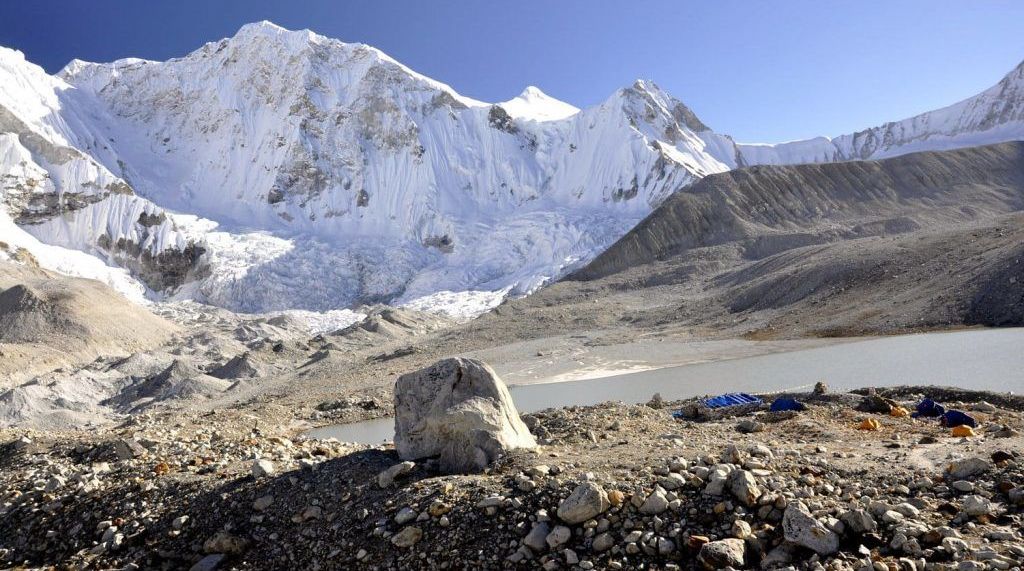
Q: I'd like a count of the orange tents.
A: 3